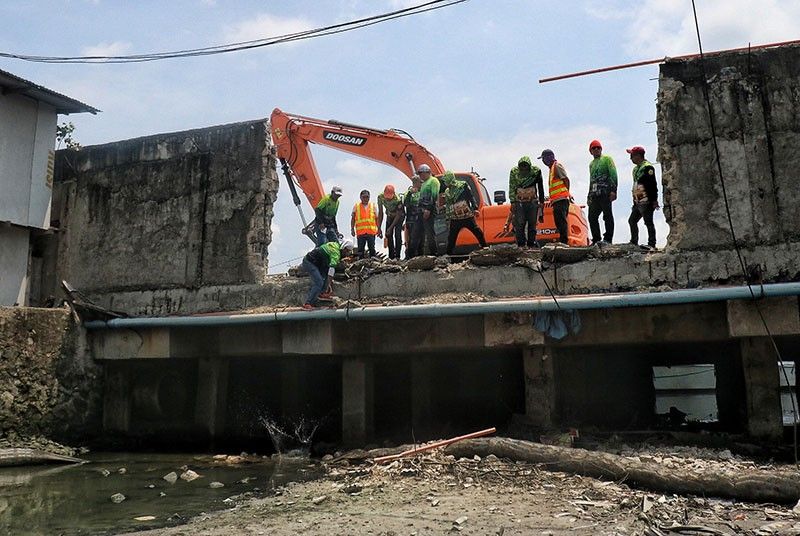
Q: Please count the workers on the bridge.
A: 11